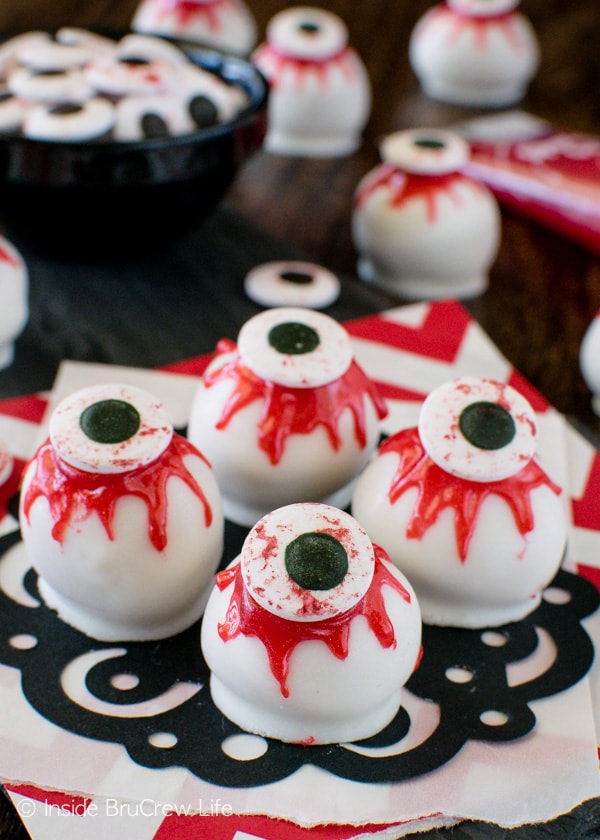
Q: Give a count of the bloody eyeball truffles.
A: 10